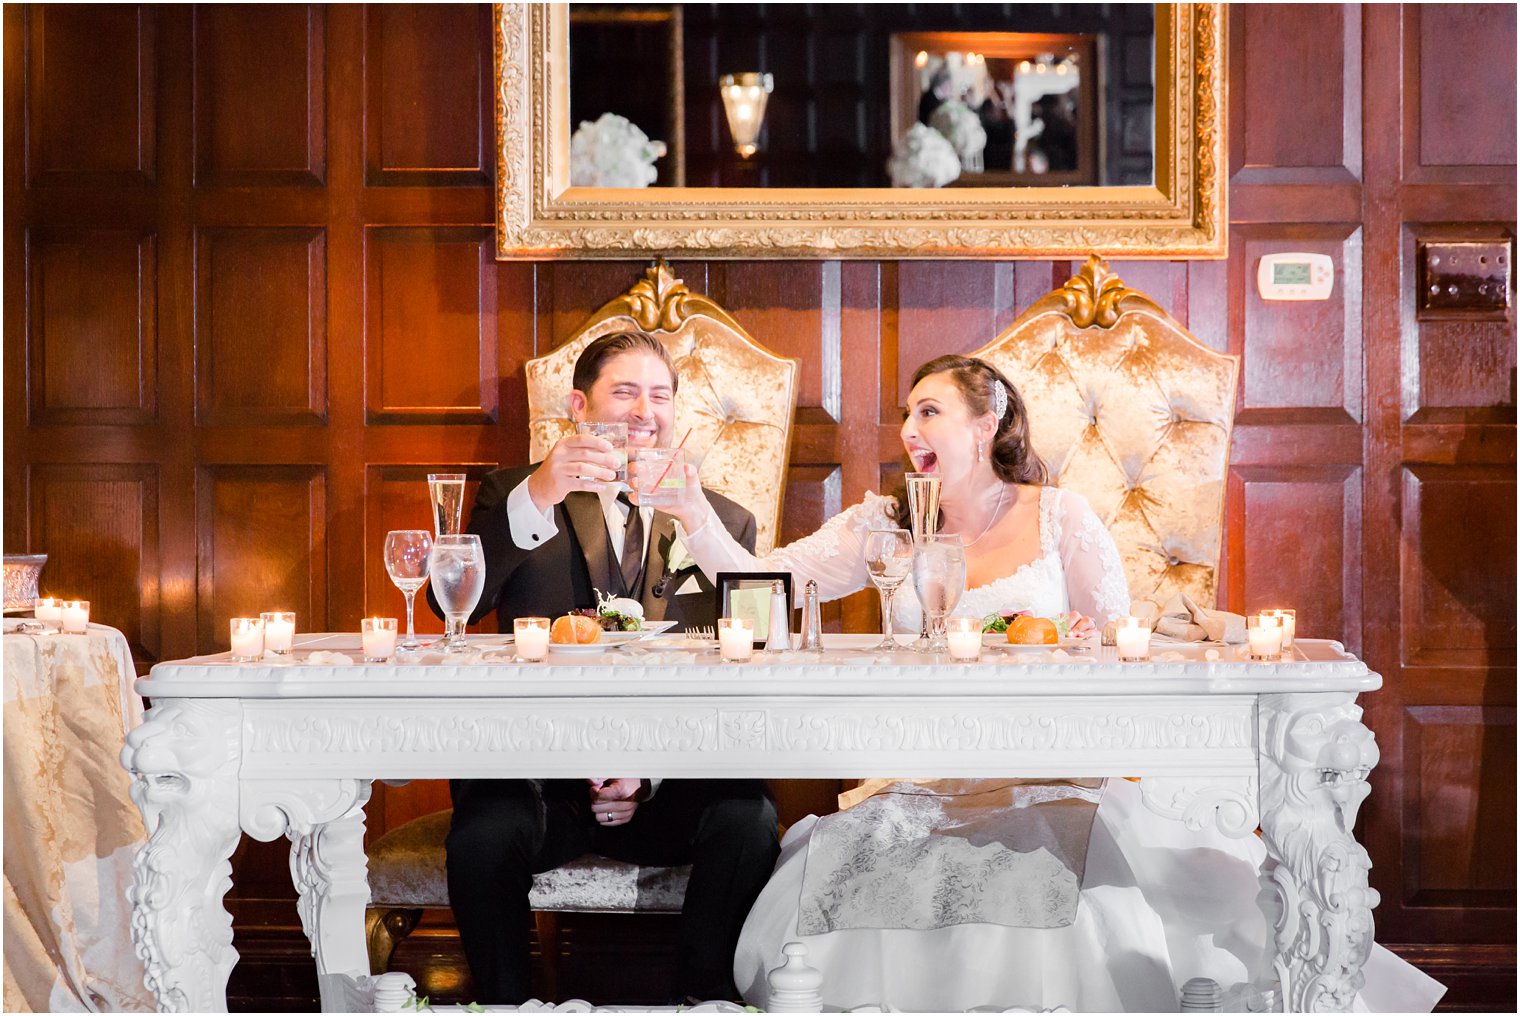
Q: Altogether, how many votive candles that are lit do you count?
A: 11